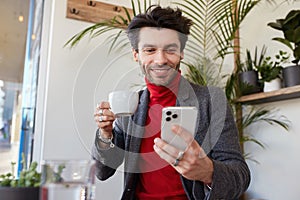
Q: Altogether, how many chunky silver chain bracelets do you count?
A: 1